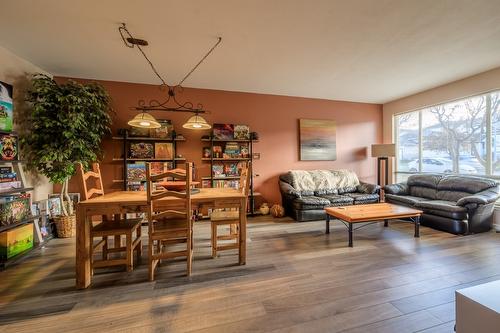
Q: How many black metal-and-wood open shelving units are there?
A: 2